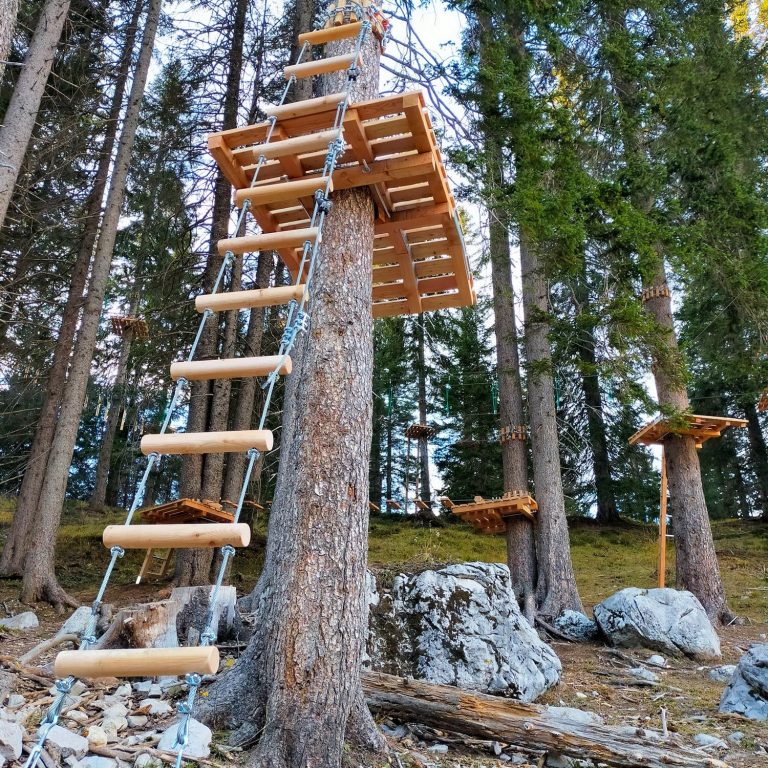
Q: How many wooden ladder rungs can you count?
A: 11